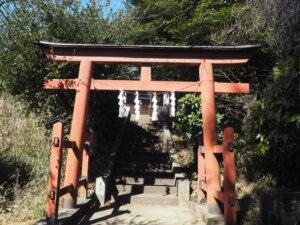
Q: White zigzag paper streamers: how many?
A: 4